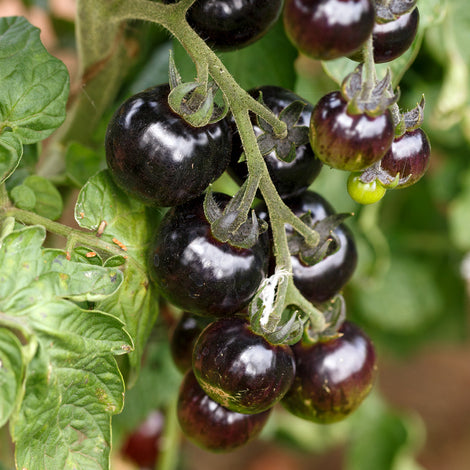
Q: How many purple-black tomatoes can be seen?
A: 13